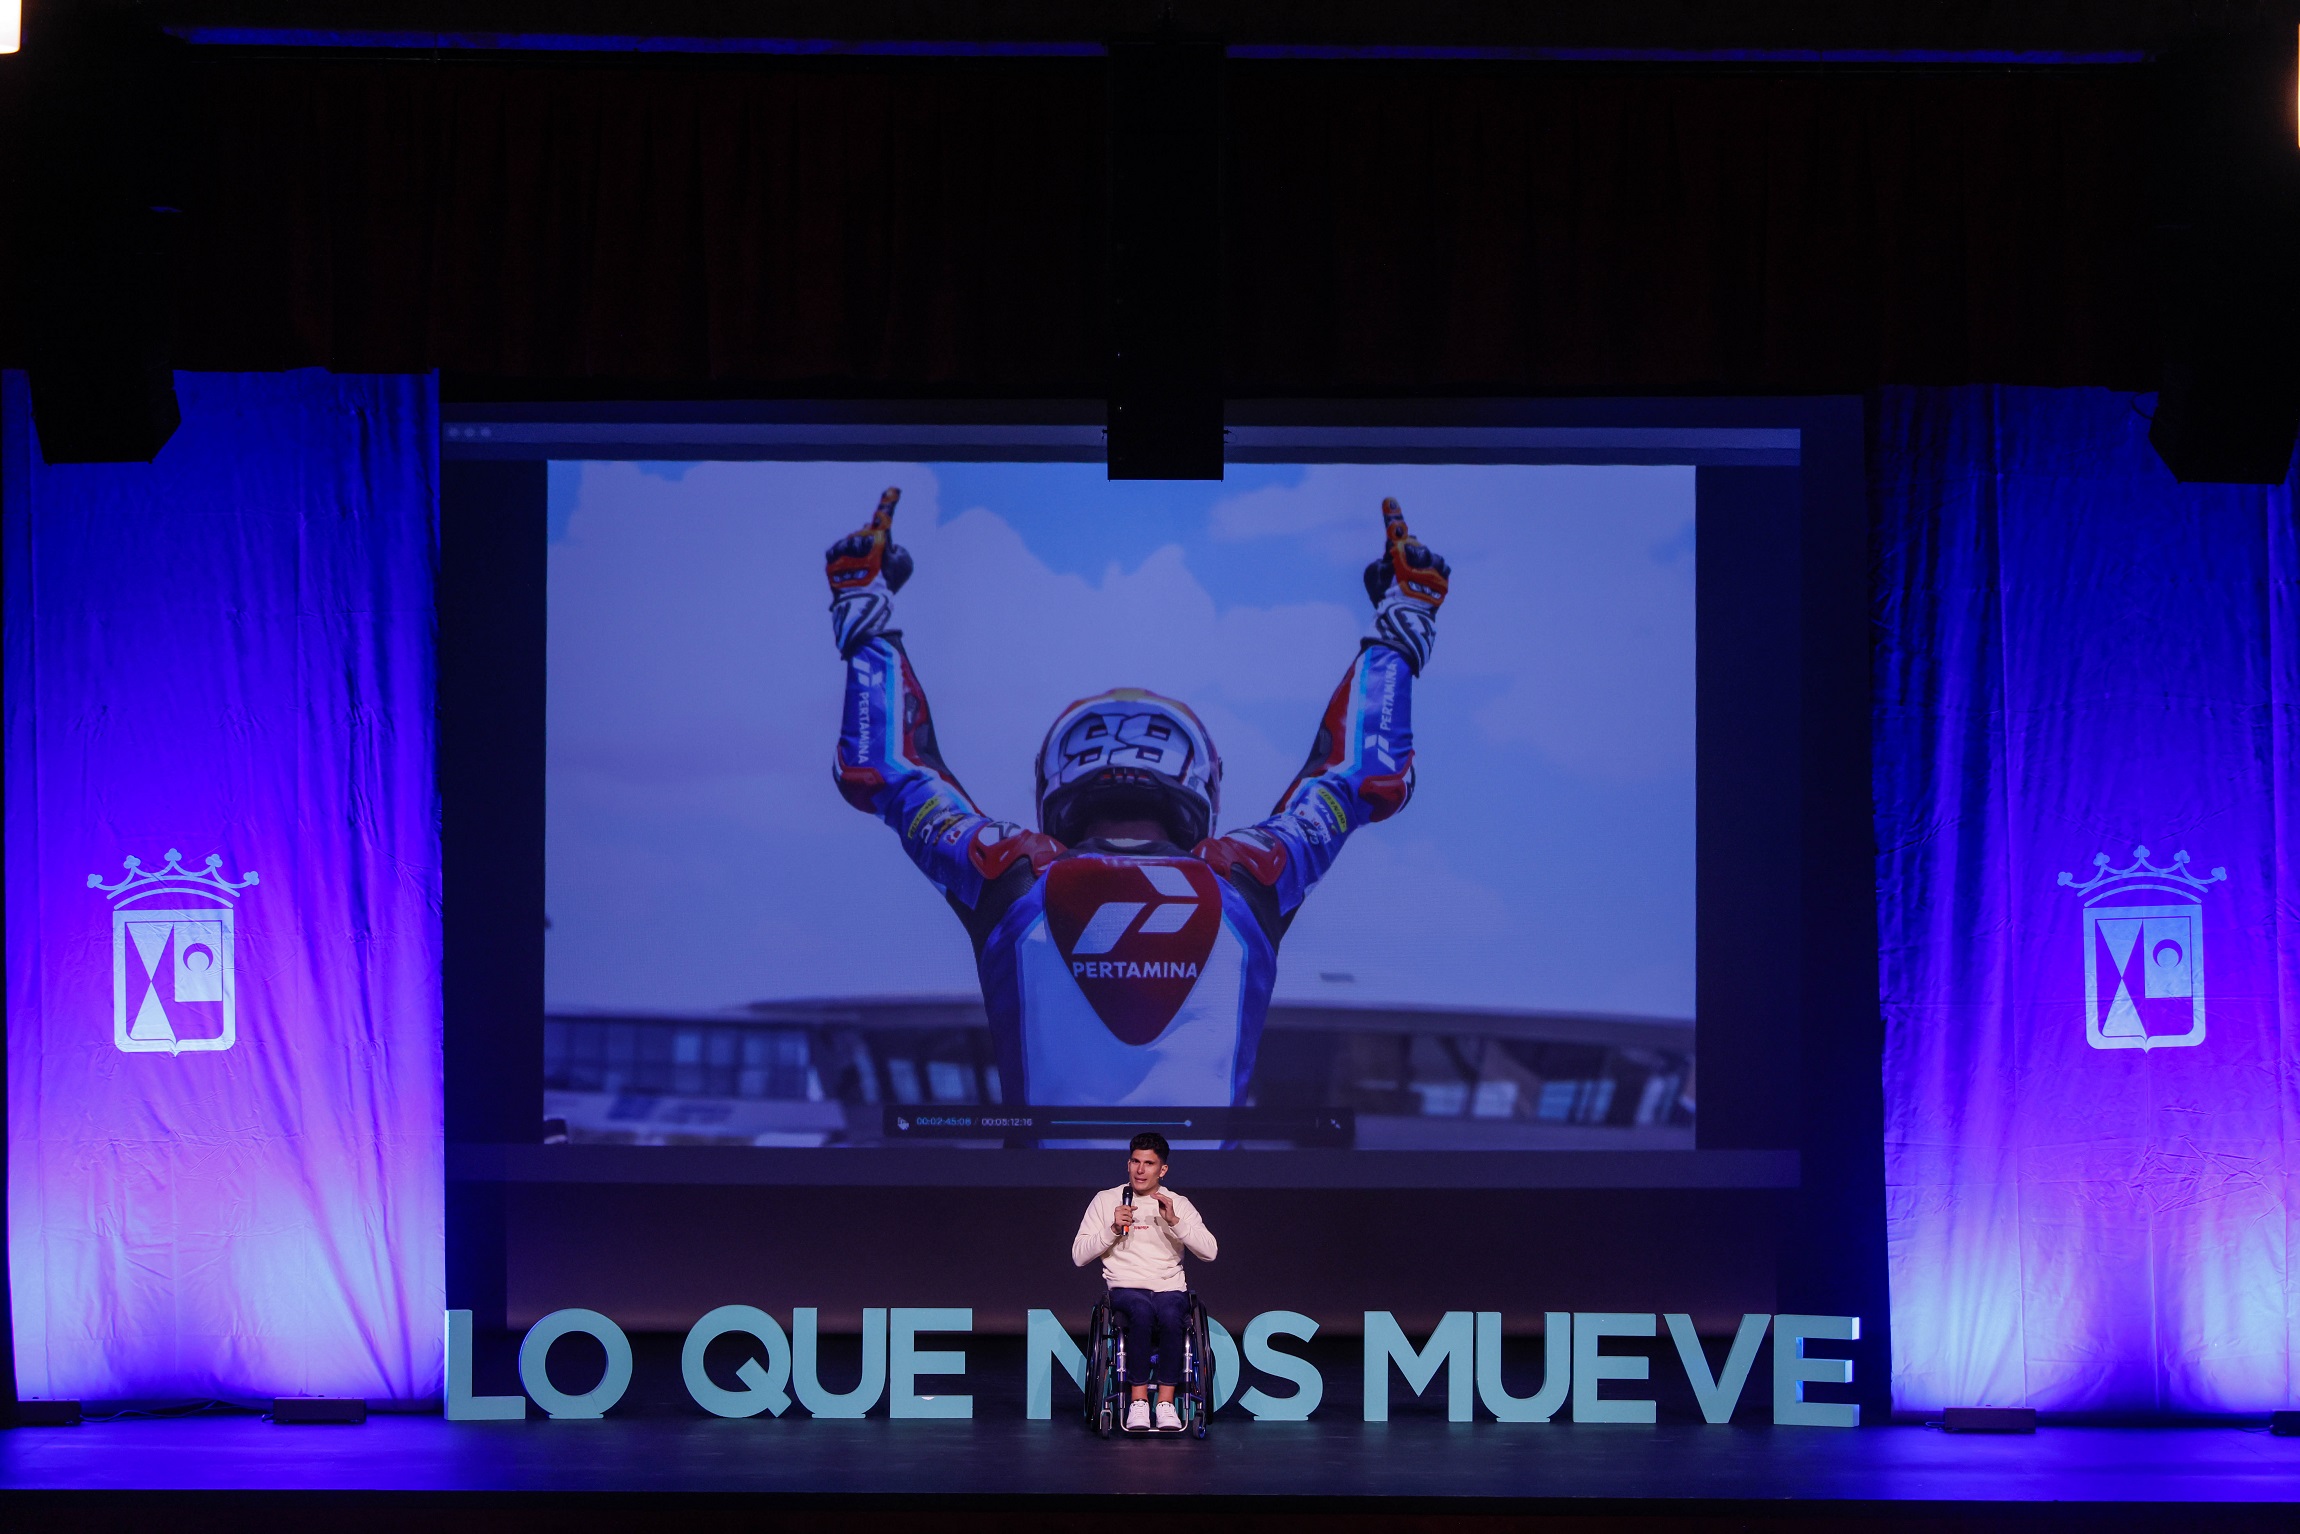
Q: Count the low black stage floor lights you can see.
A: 4